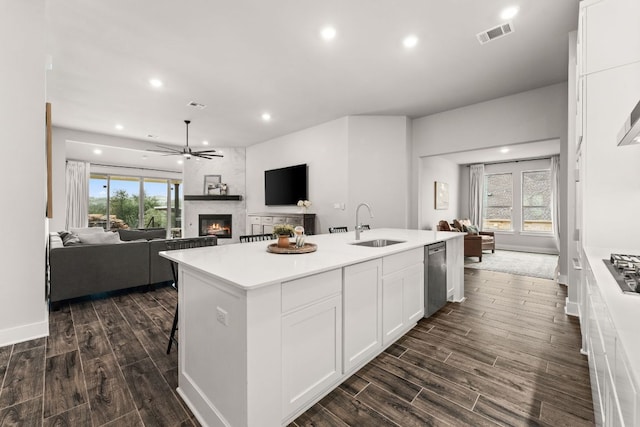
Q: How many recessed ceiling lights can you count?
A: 10